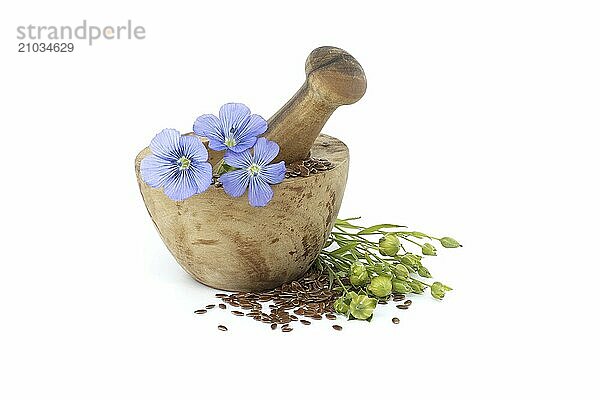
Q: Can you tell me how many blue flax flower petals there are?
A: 15